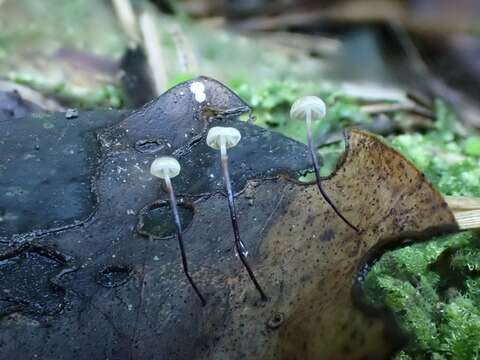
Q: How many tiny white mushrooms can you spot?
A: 3